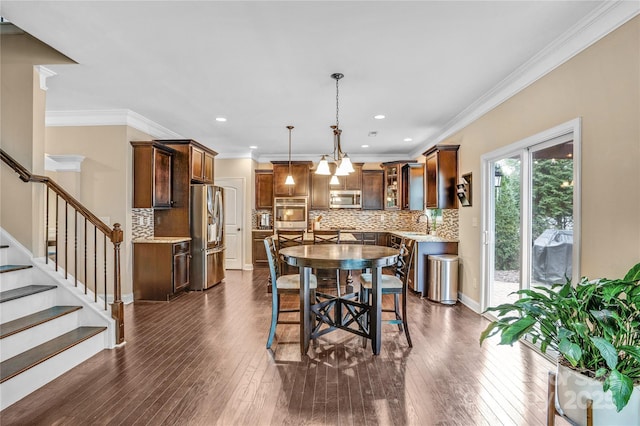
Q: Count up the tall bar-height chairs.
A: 4